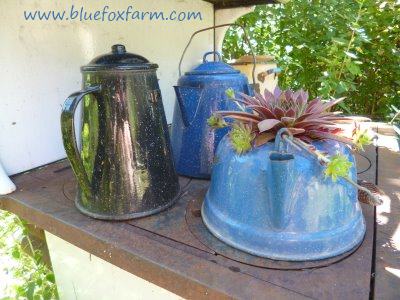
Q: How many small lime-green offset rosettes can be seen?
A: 5